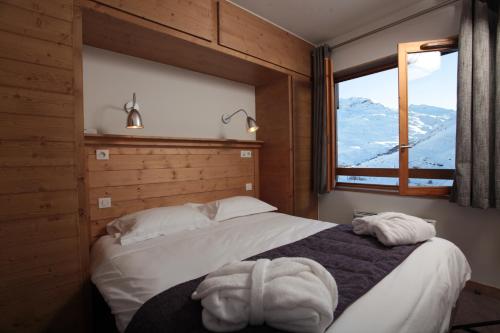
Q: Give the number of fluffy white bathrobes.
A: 2